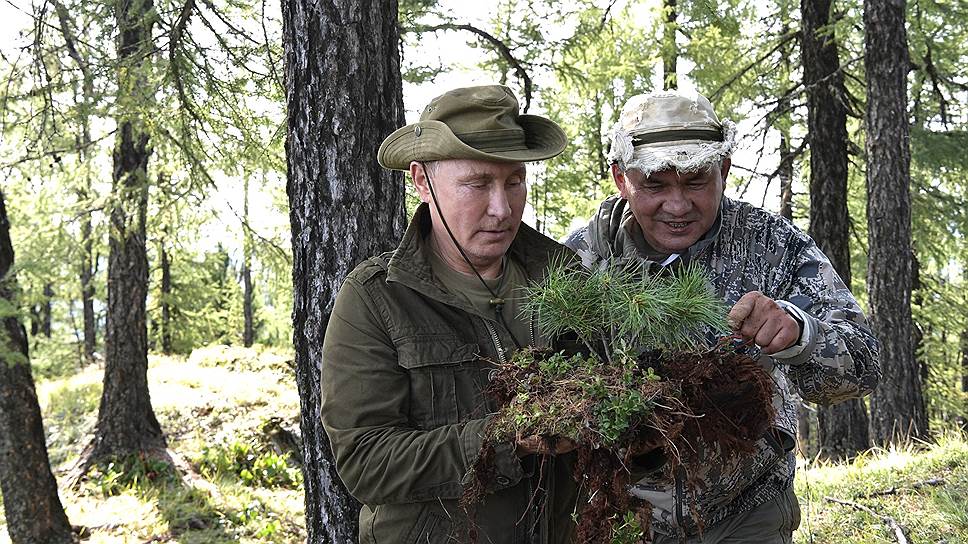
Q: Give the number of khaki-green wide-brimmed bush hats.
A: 1